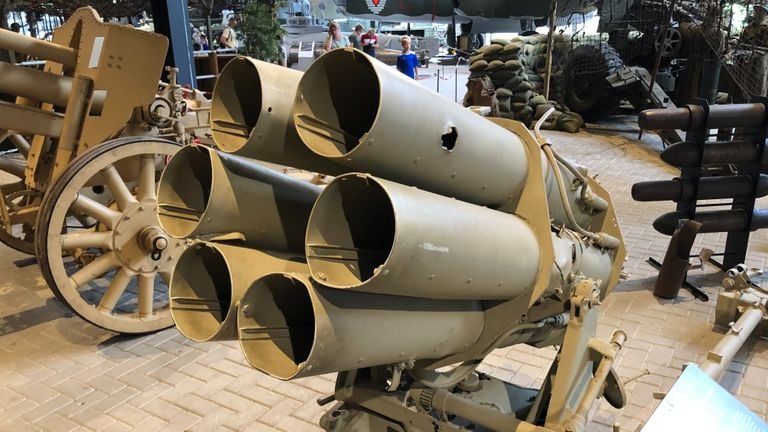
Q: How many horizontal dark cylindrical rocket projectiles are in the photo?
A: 4